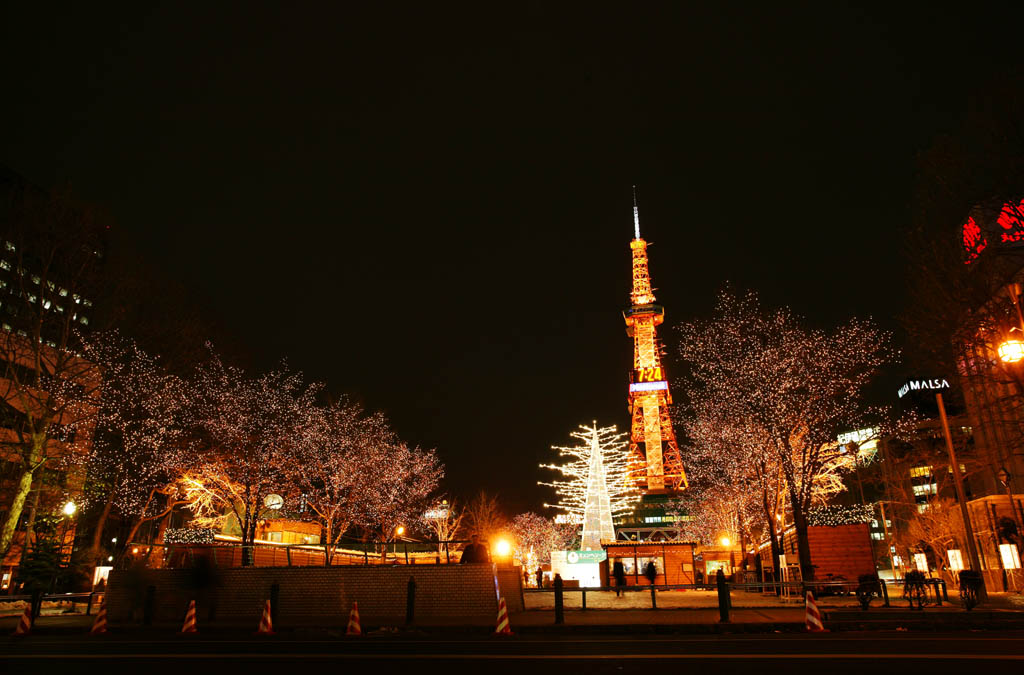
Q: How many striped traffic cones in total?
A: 7